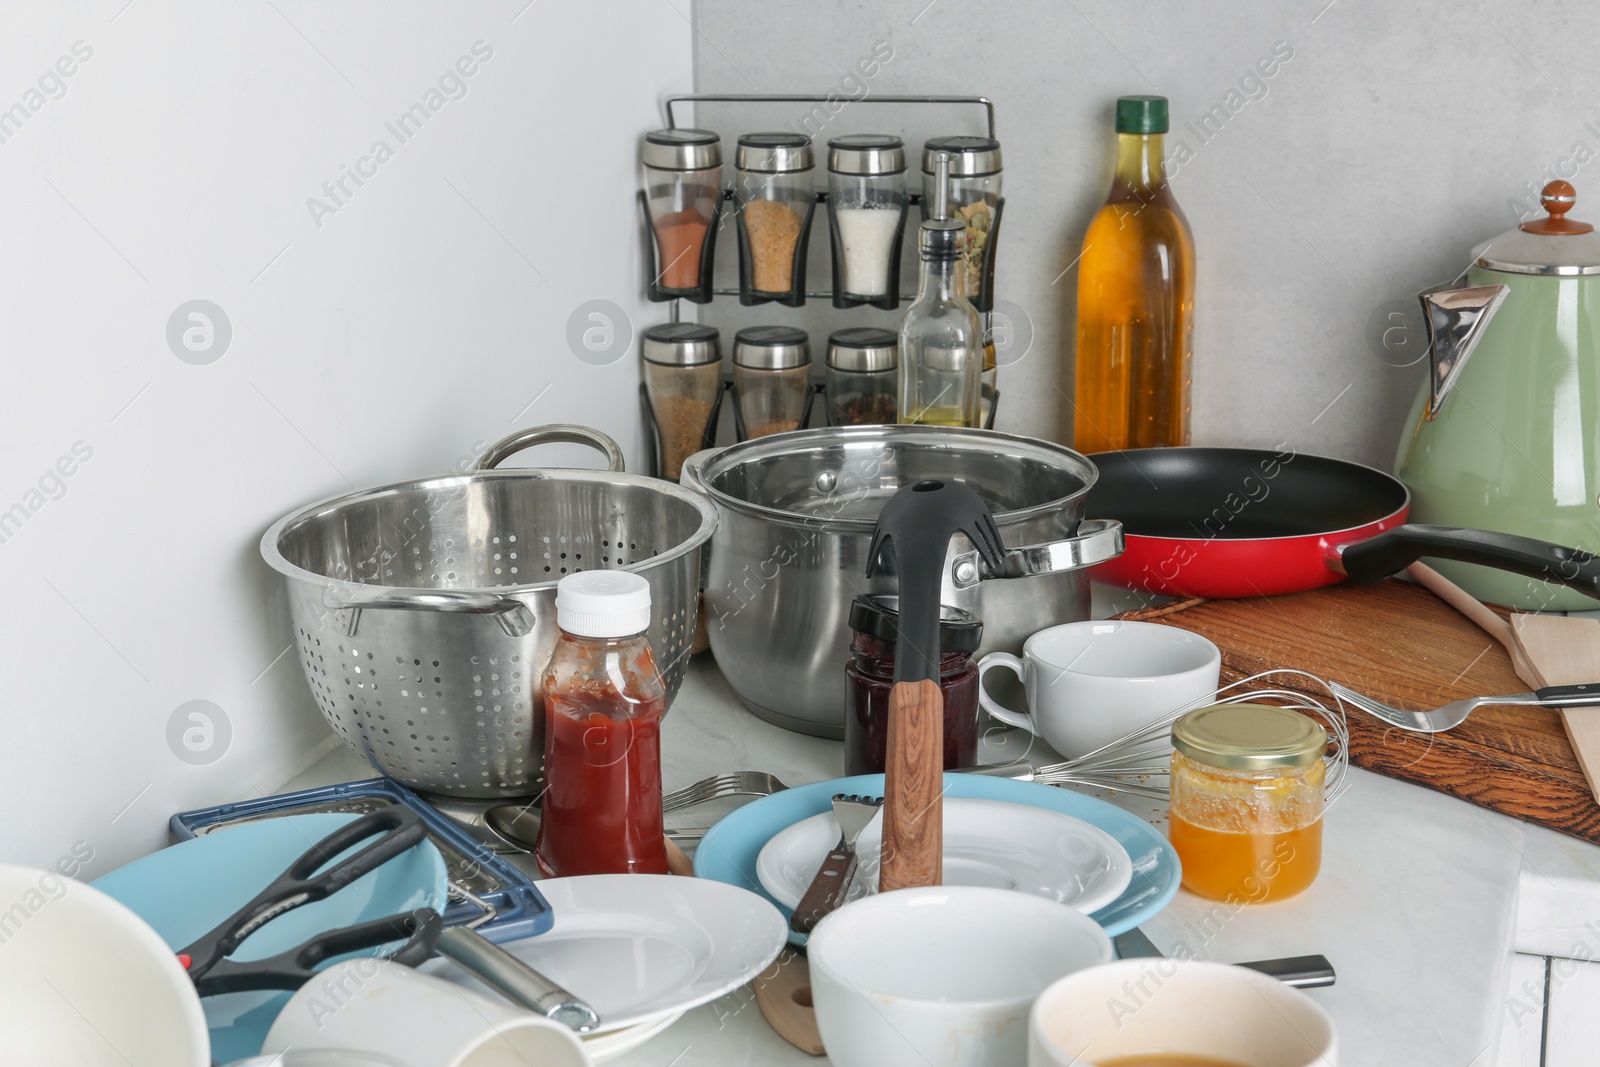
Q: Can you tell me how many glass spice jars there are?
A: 8